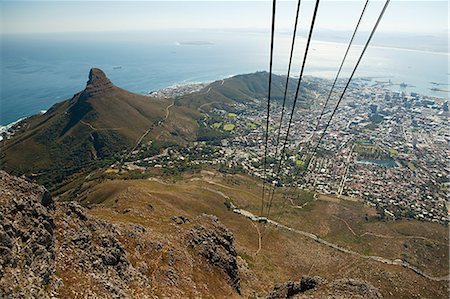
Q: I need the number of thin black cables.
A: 5